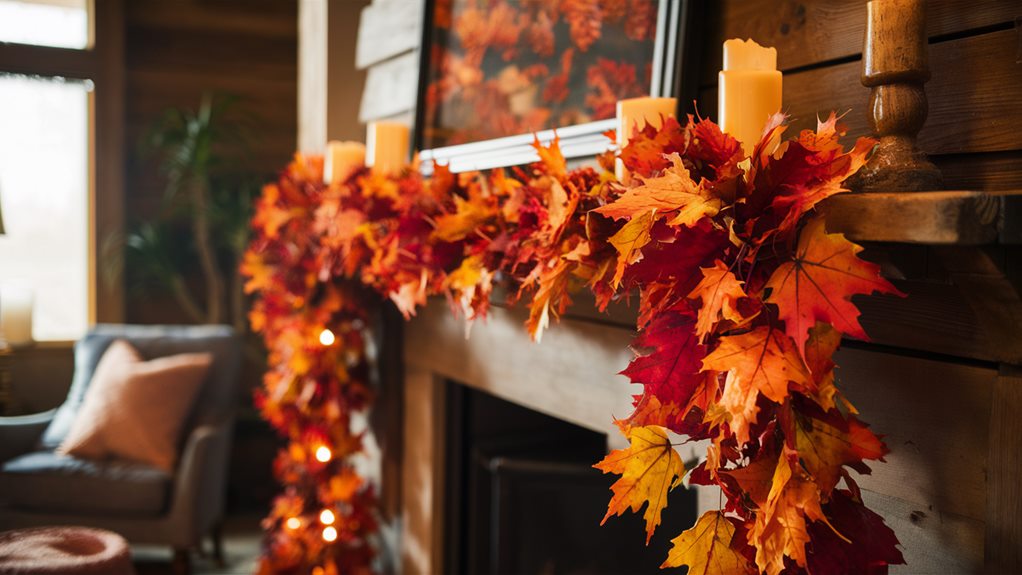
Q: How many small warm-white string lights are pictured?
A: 5